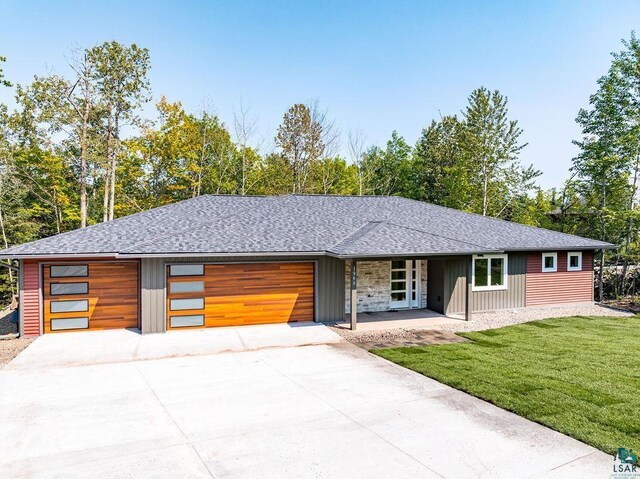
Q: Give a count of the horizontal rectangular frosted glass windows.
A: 8